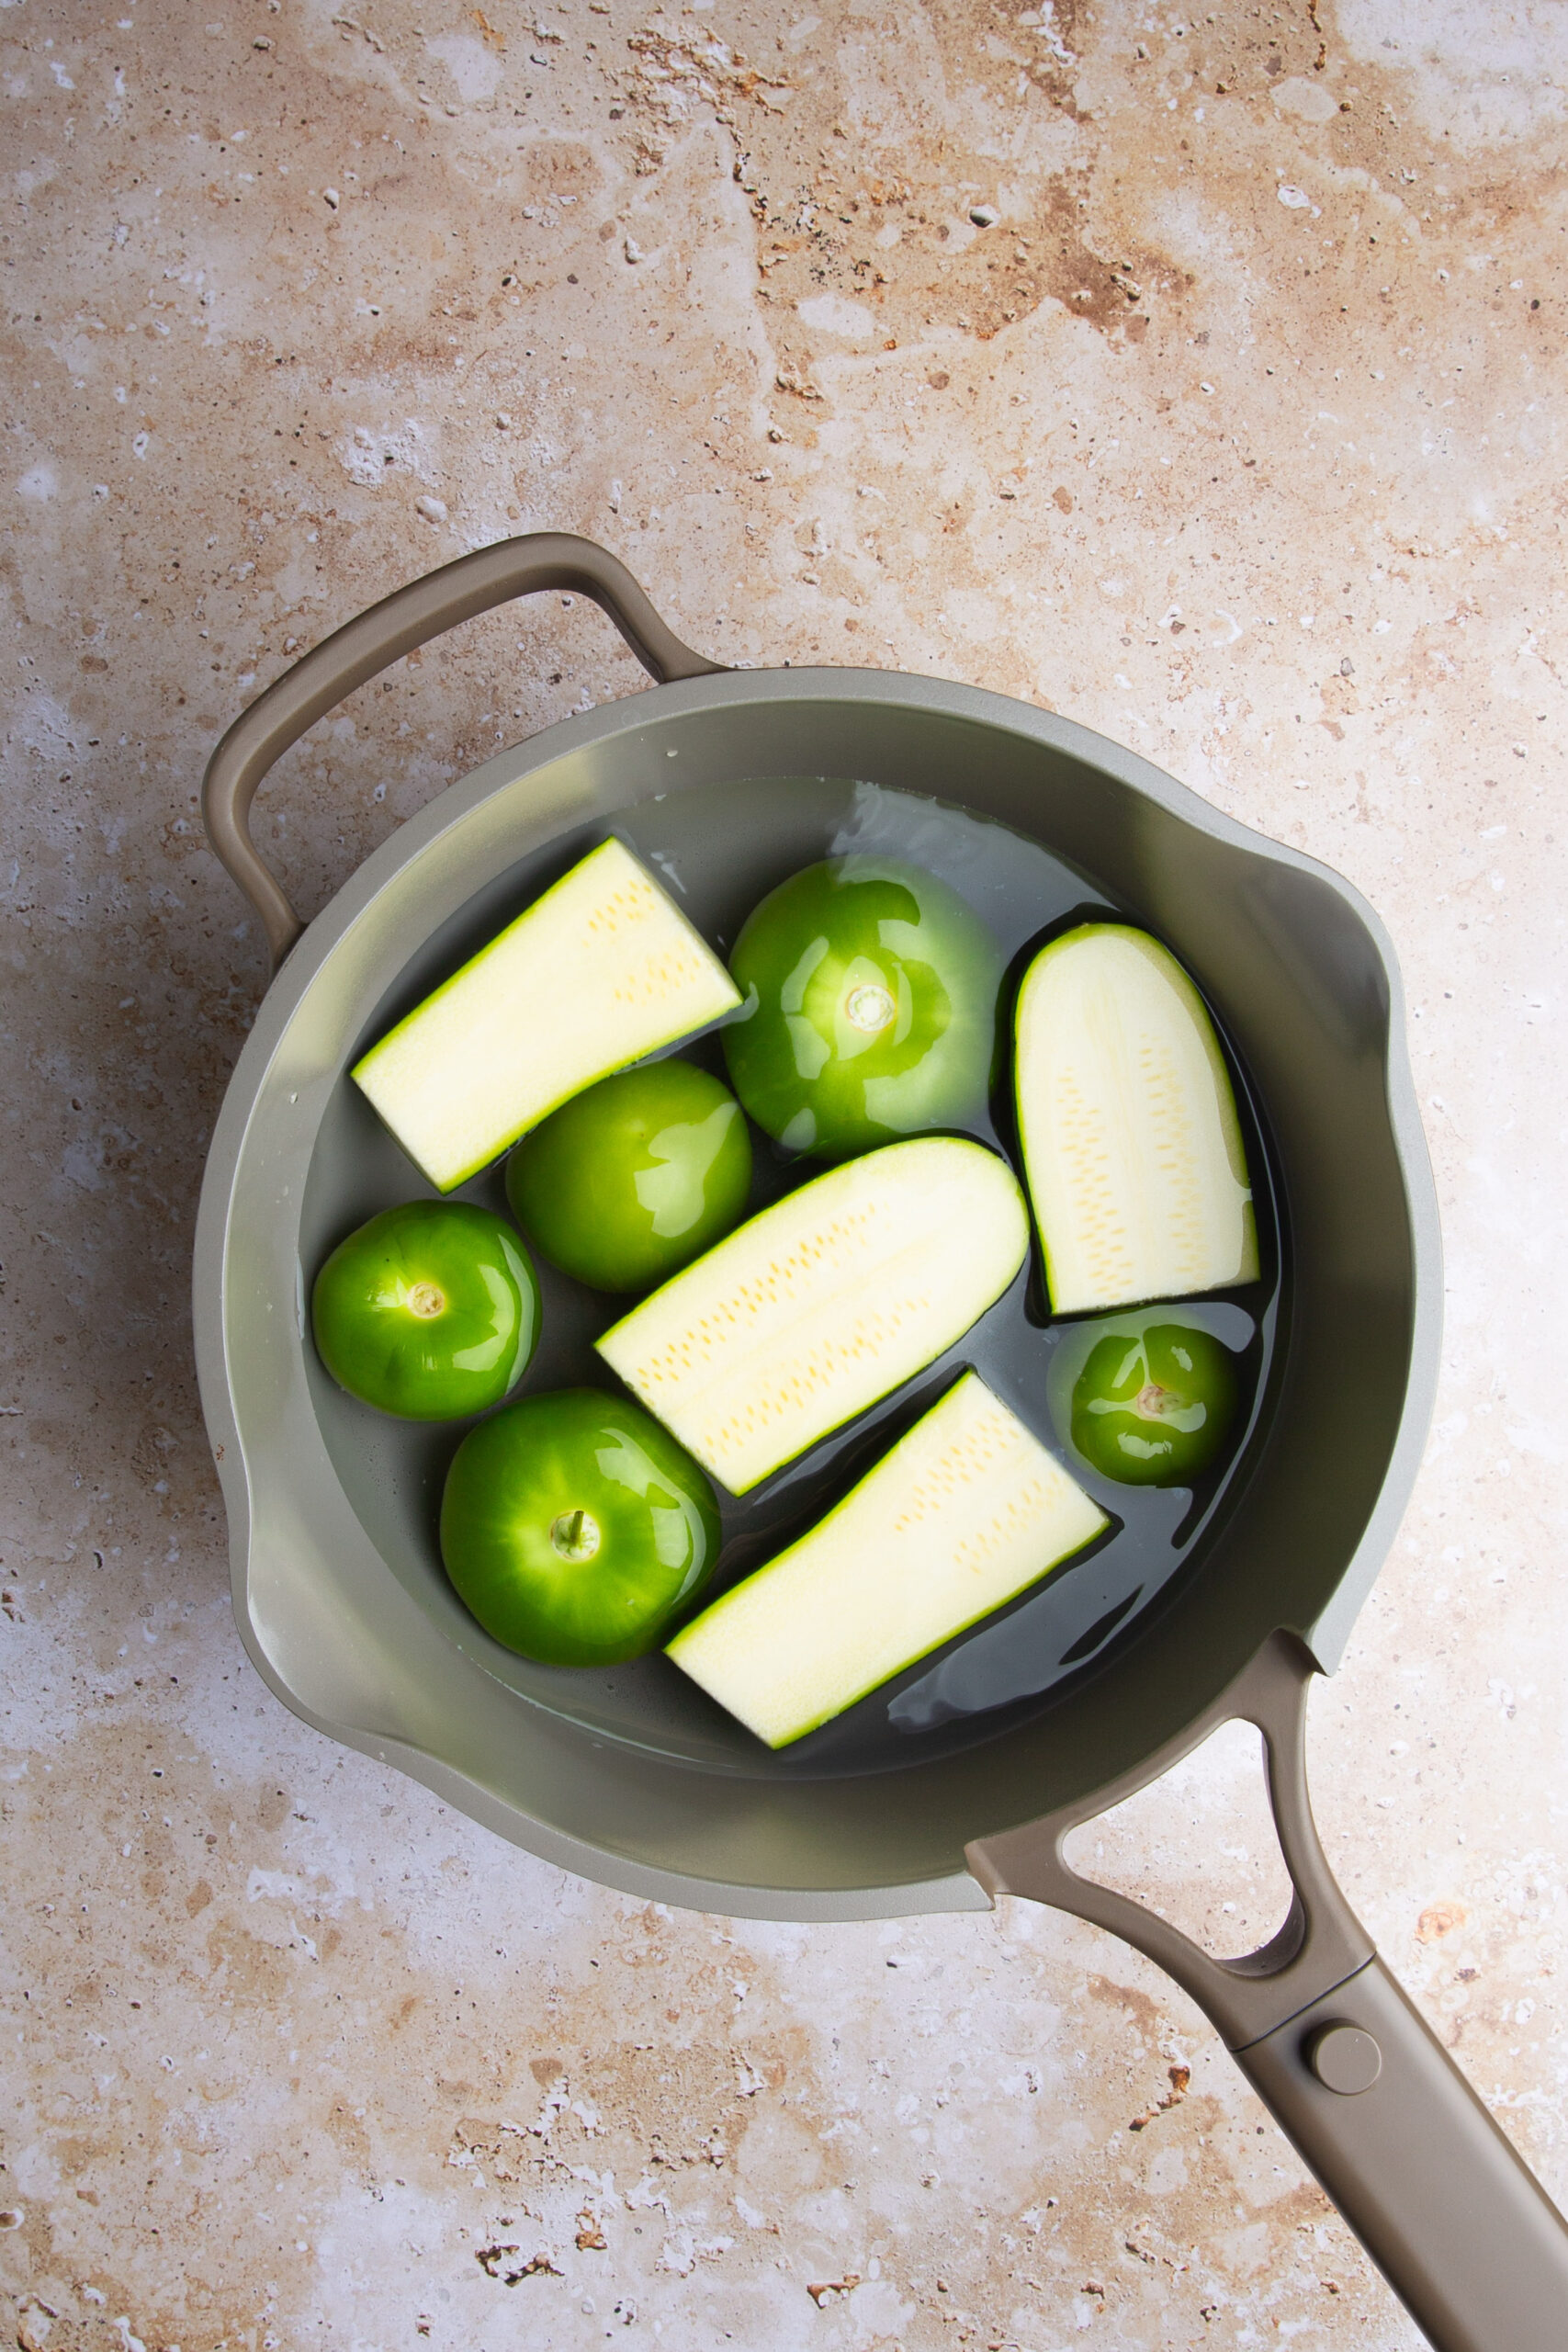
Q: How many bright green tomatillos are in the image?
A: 5